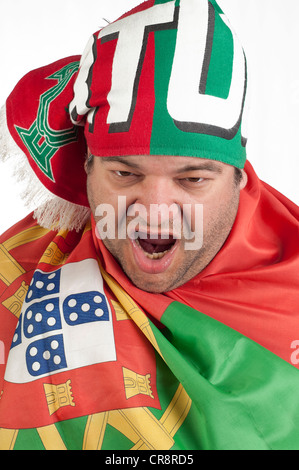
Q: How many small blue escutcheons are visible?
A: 5